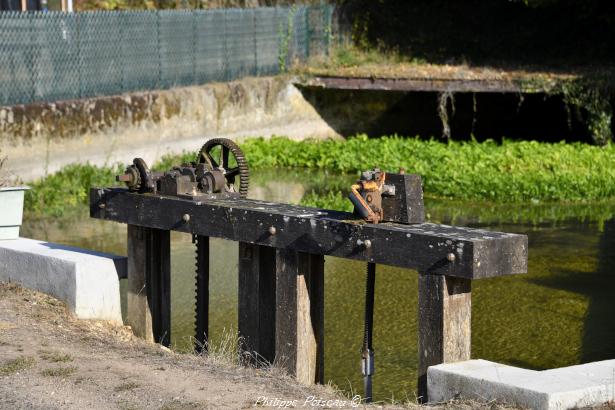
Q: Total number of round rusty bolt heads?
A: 5